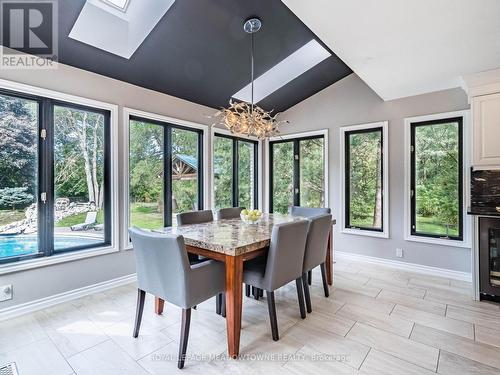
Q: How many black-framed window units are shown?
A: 6